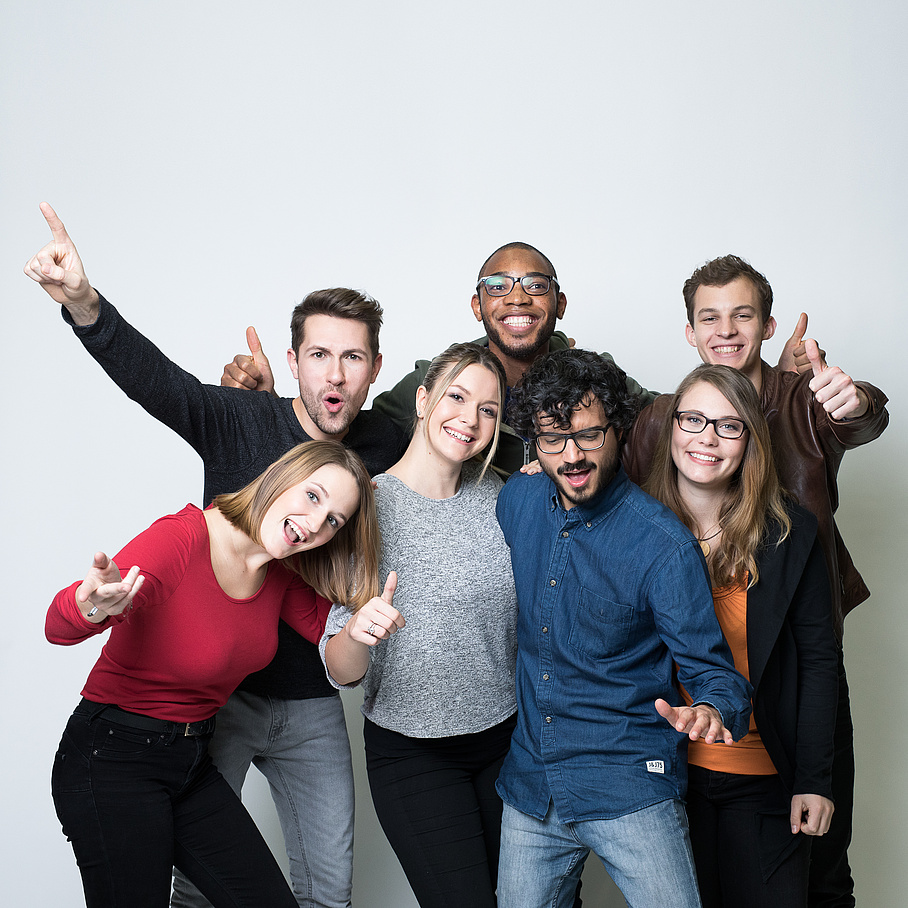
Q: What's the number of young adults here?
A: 7